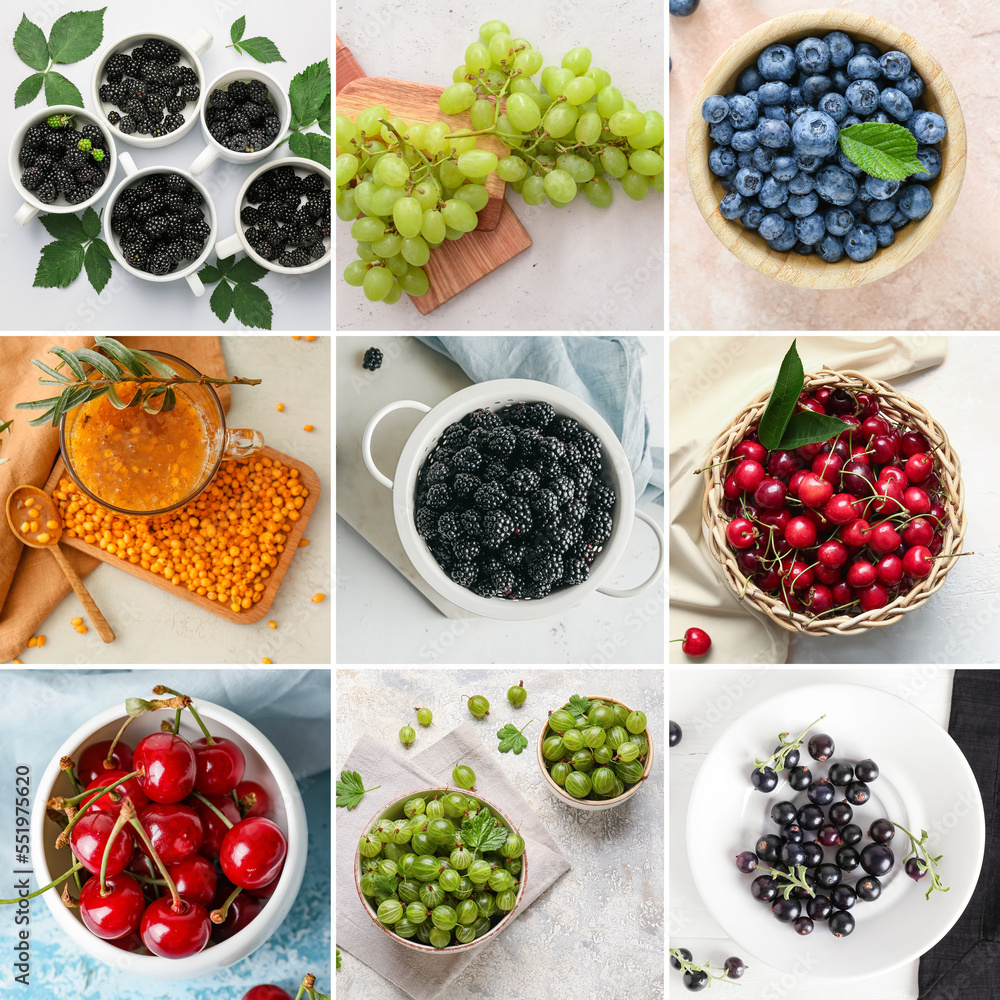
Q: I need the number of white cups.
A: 5